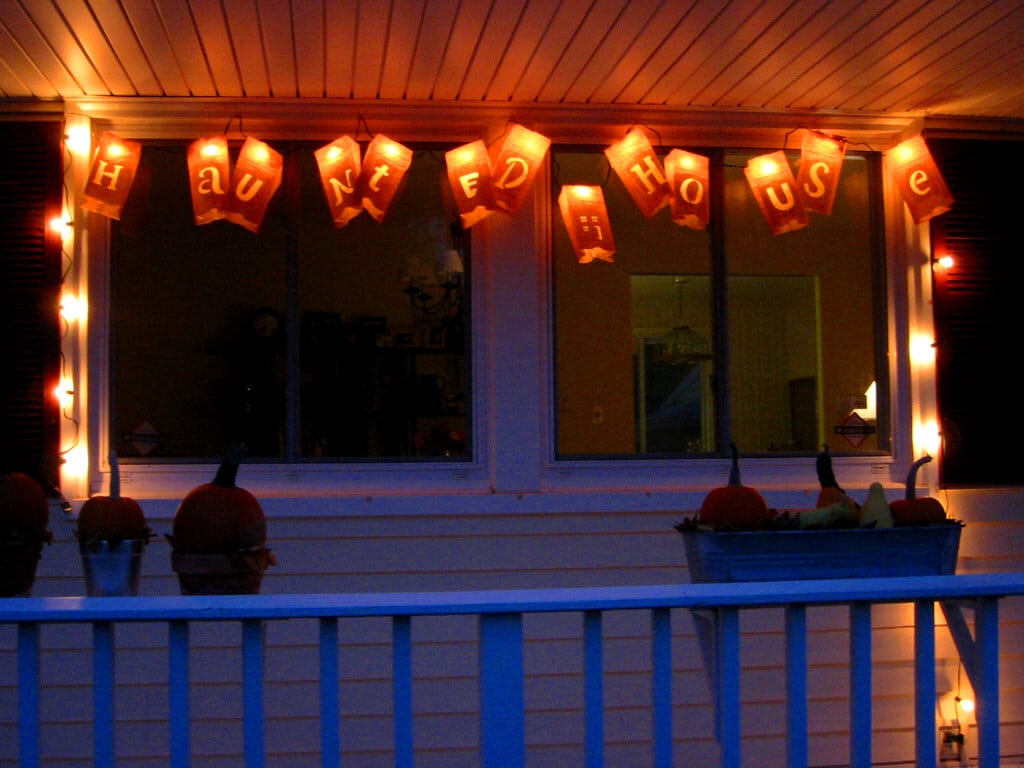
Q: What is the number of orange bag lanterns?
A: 13